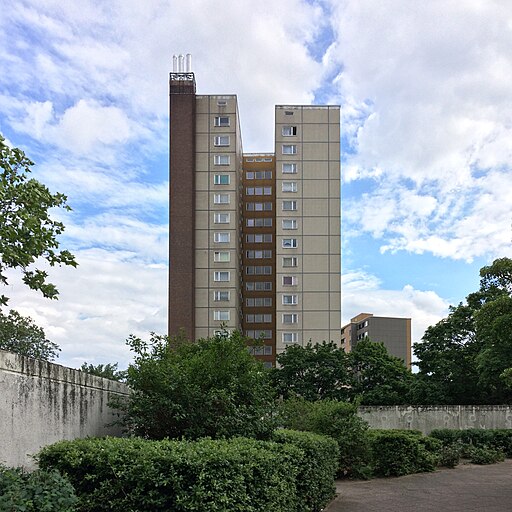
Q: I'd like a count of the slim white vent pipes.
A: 3